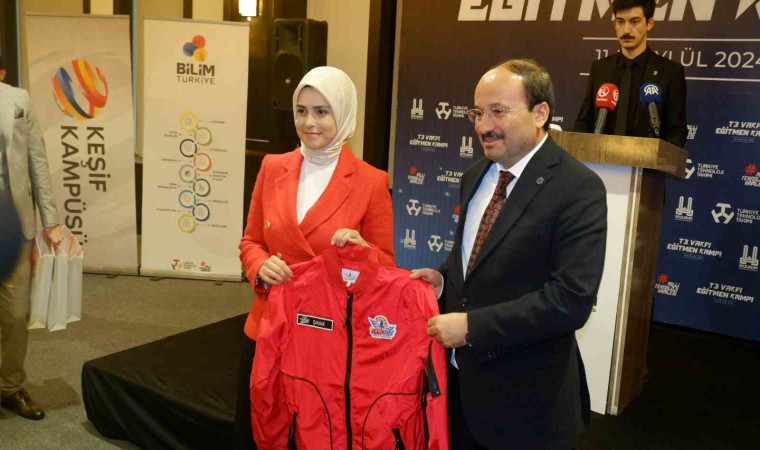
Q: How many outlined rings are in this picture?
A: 9